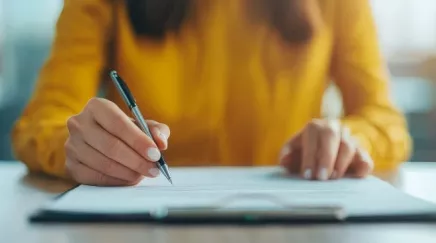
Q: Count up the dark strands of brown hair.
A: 2